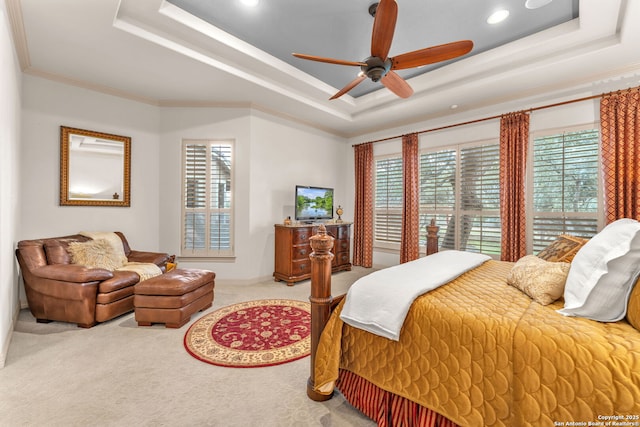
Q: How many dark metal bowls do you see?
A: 0